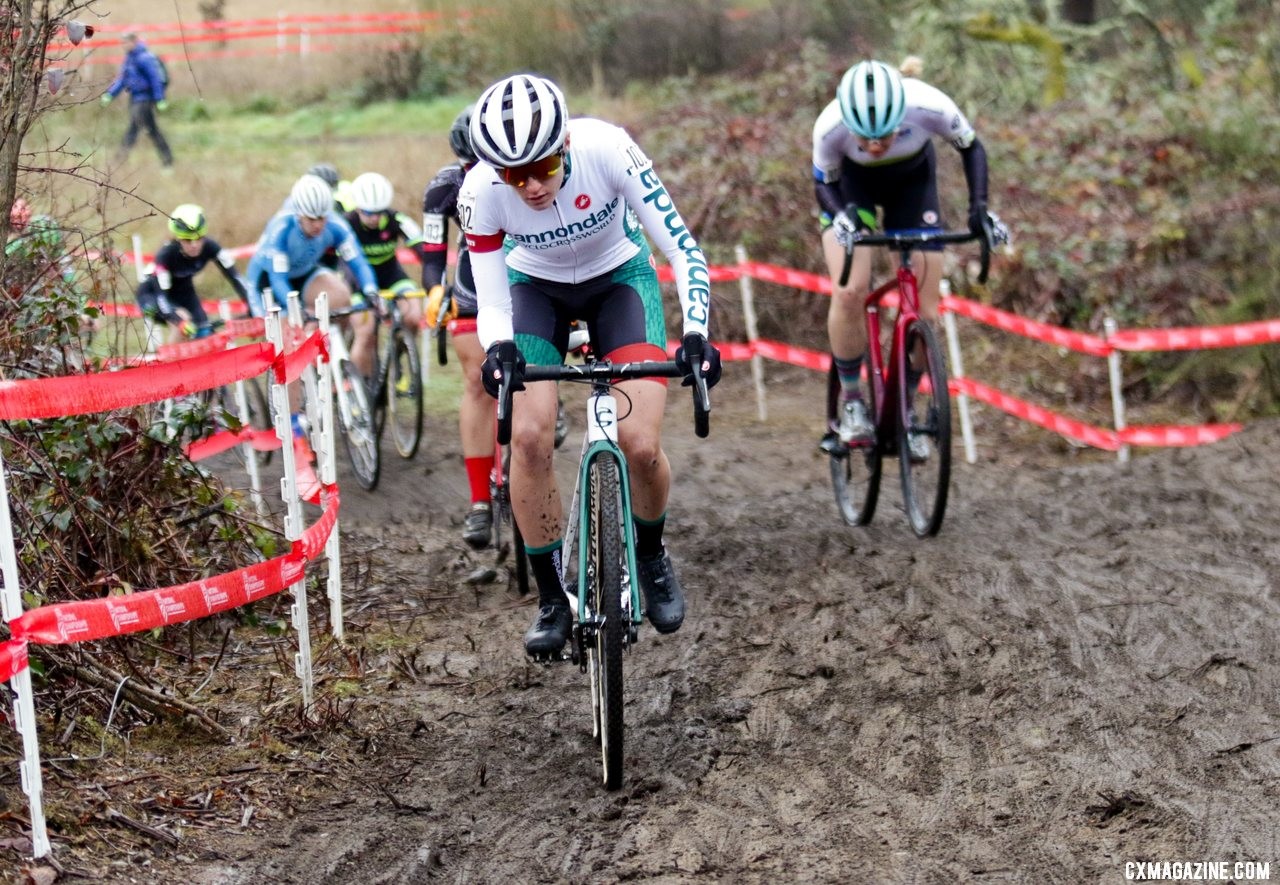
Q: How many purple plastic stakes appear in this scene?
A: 0